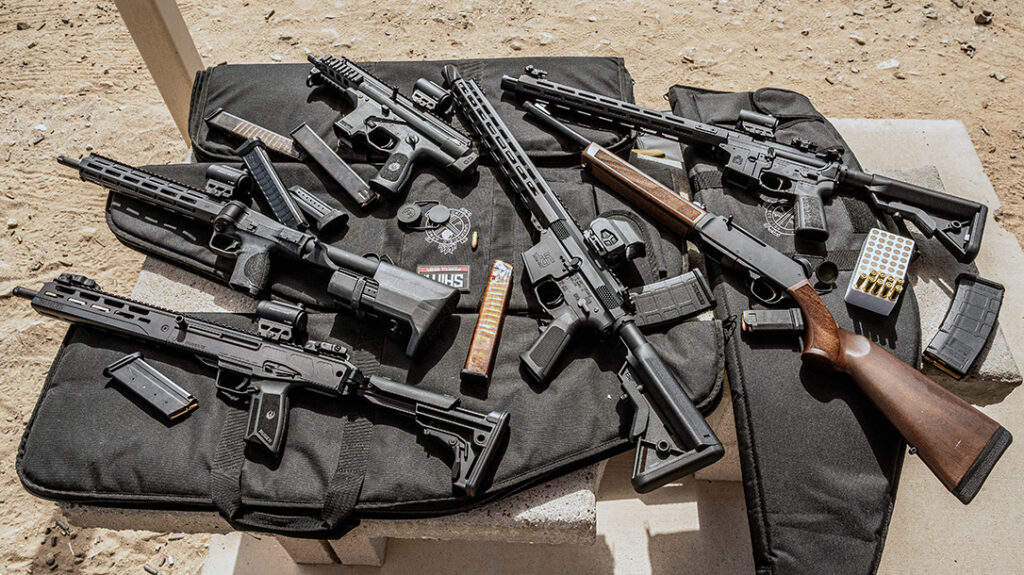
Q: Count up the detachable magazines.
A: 9